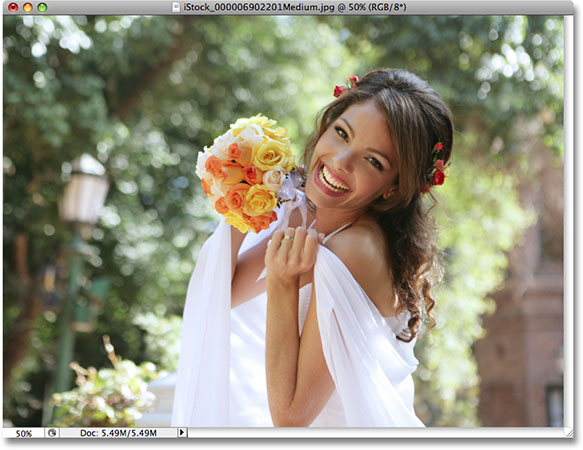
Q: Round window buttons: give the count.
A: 3